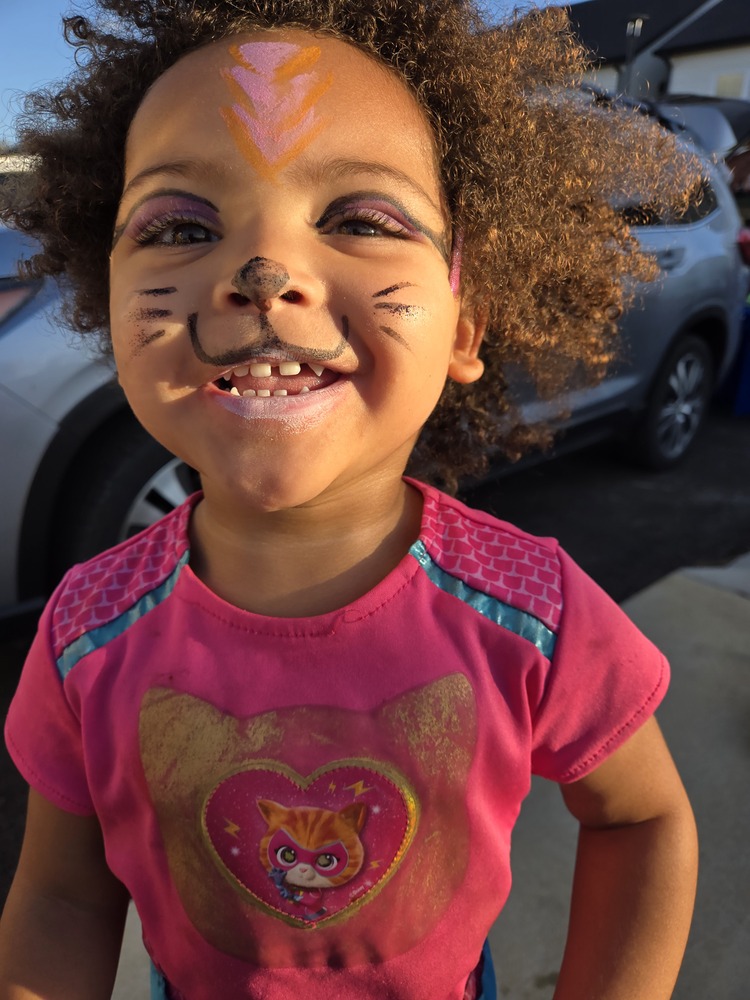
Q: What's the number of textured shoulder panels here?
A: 2